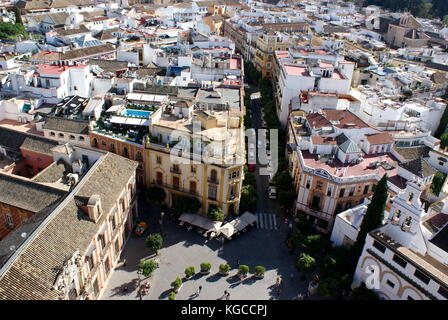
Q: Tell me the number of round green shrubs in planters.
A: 7